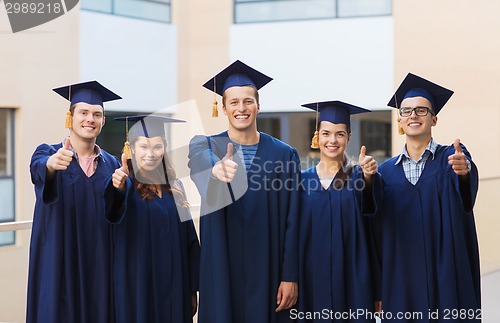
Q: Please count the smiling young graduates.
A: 5